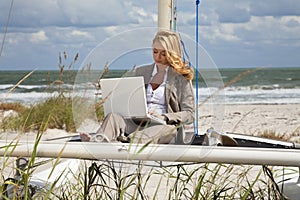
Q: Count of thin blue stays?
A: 1